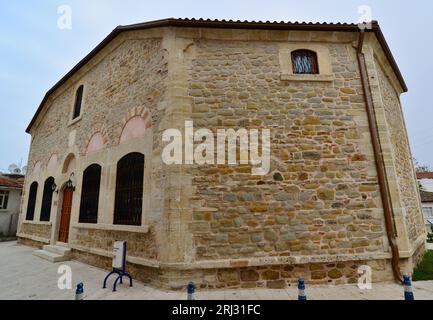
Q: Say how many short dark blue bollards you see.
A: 4